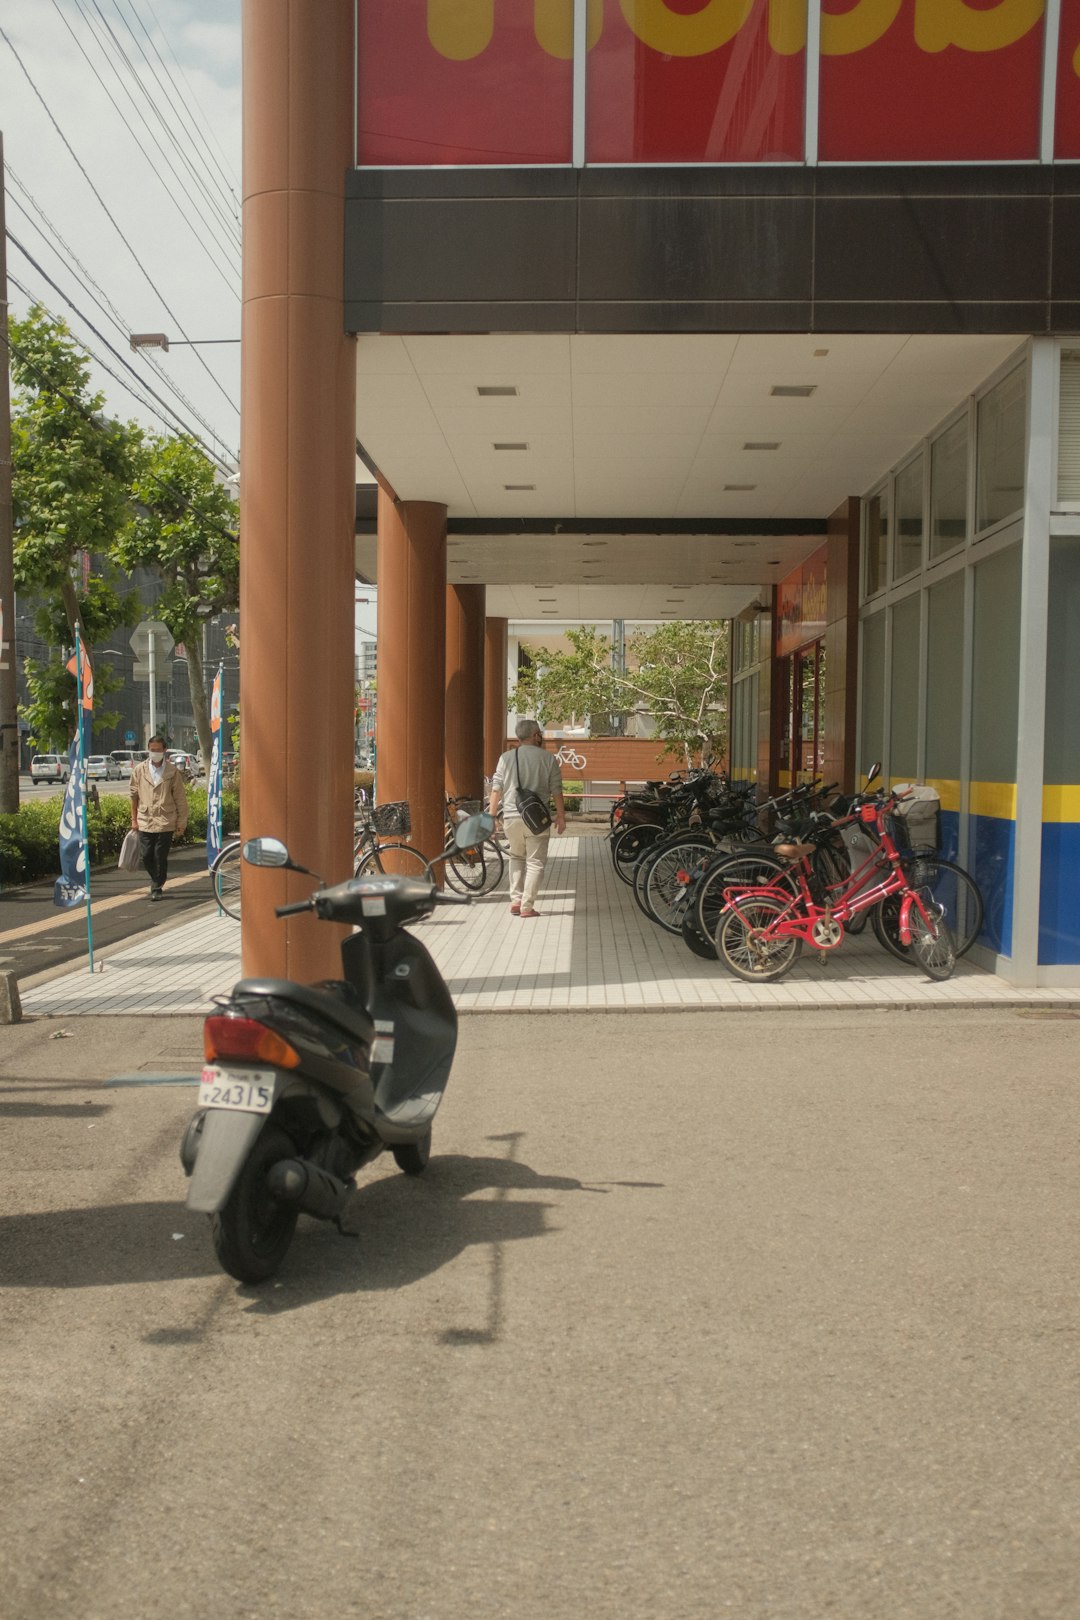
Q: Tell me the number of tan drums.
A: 0